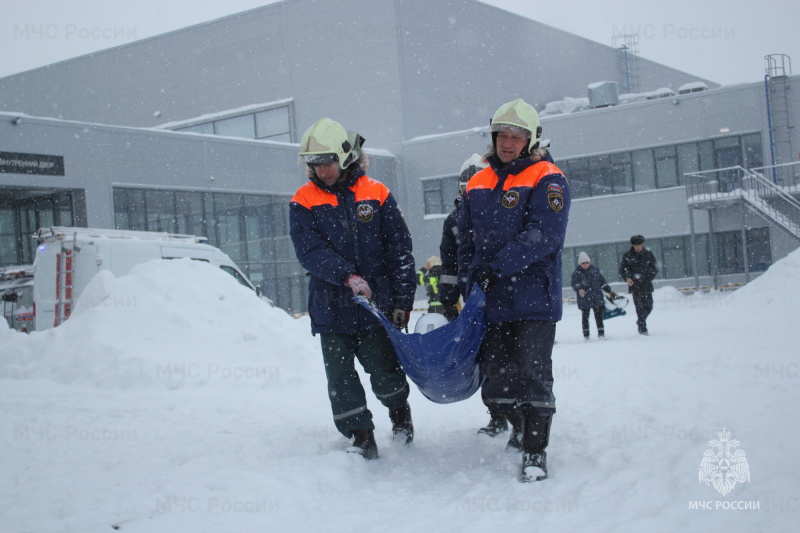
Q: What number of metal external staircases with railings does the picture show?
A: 1